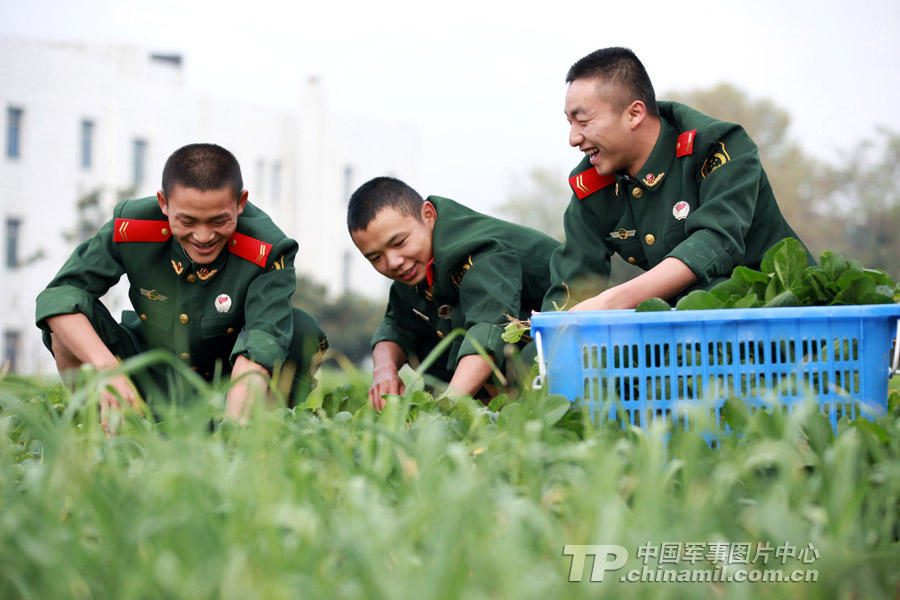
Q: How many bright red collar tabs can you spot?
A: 5